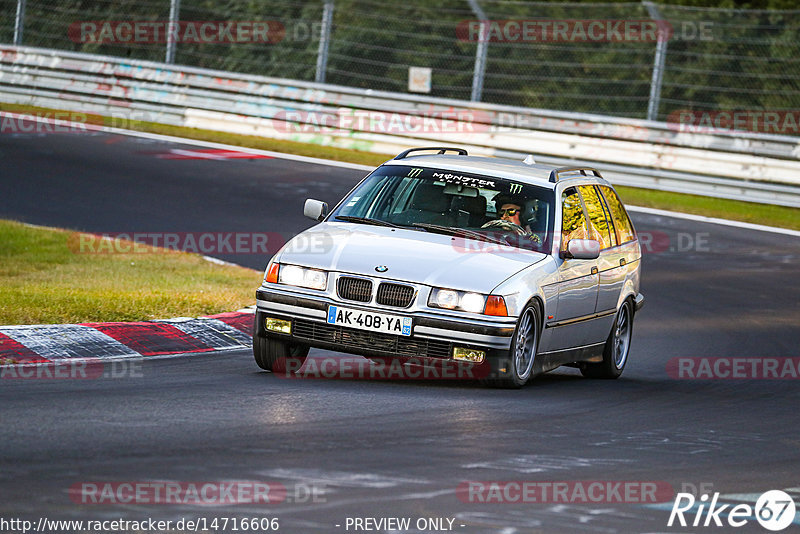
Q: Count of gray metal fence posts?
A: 5